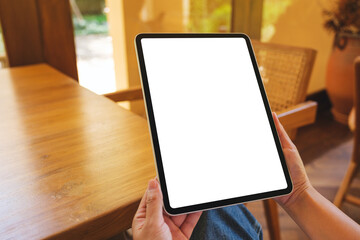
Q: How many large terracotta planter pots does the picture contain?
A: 1